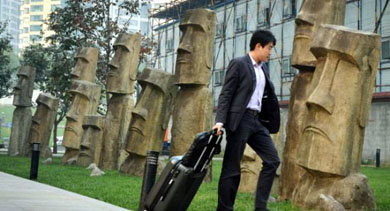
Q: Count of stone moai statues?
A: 11